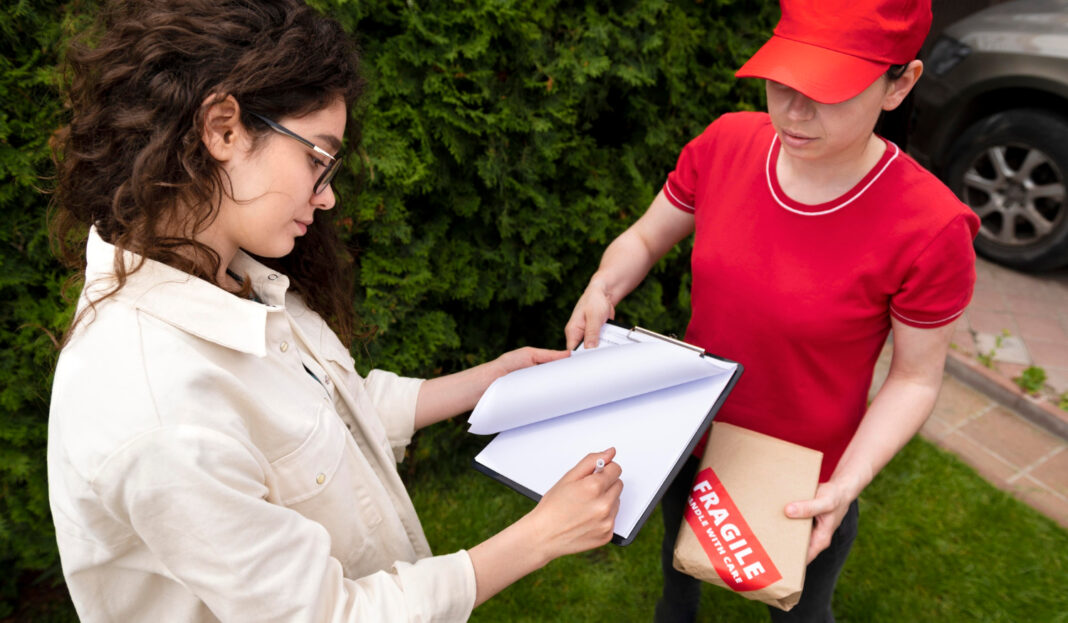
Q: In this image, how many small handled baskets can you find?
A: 0